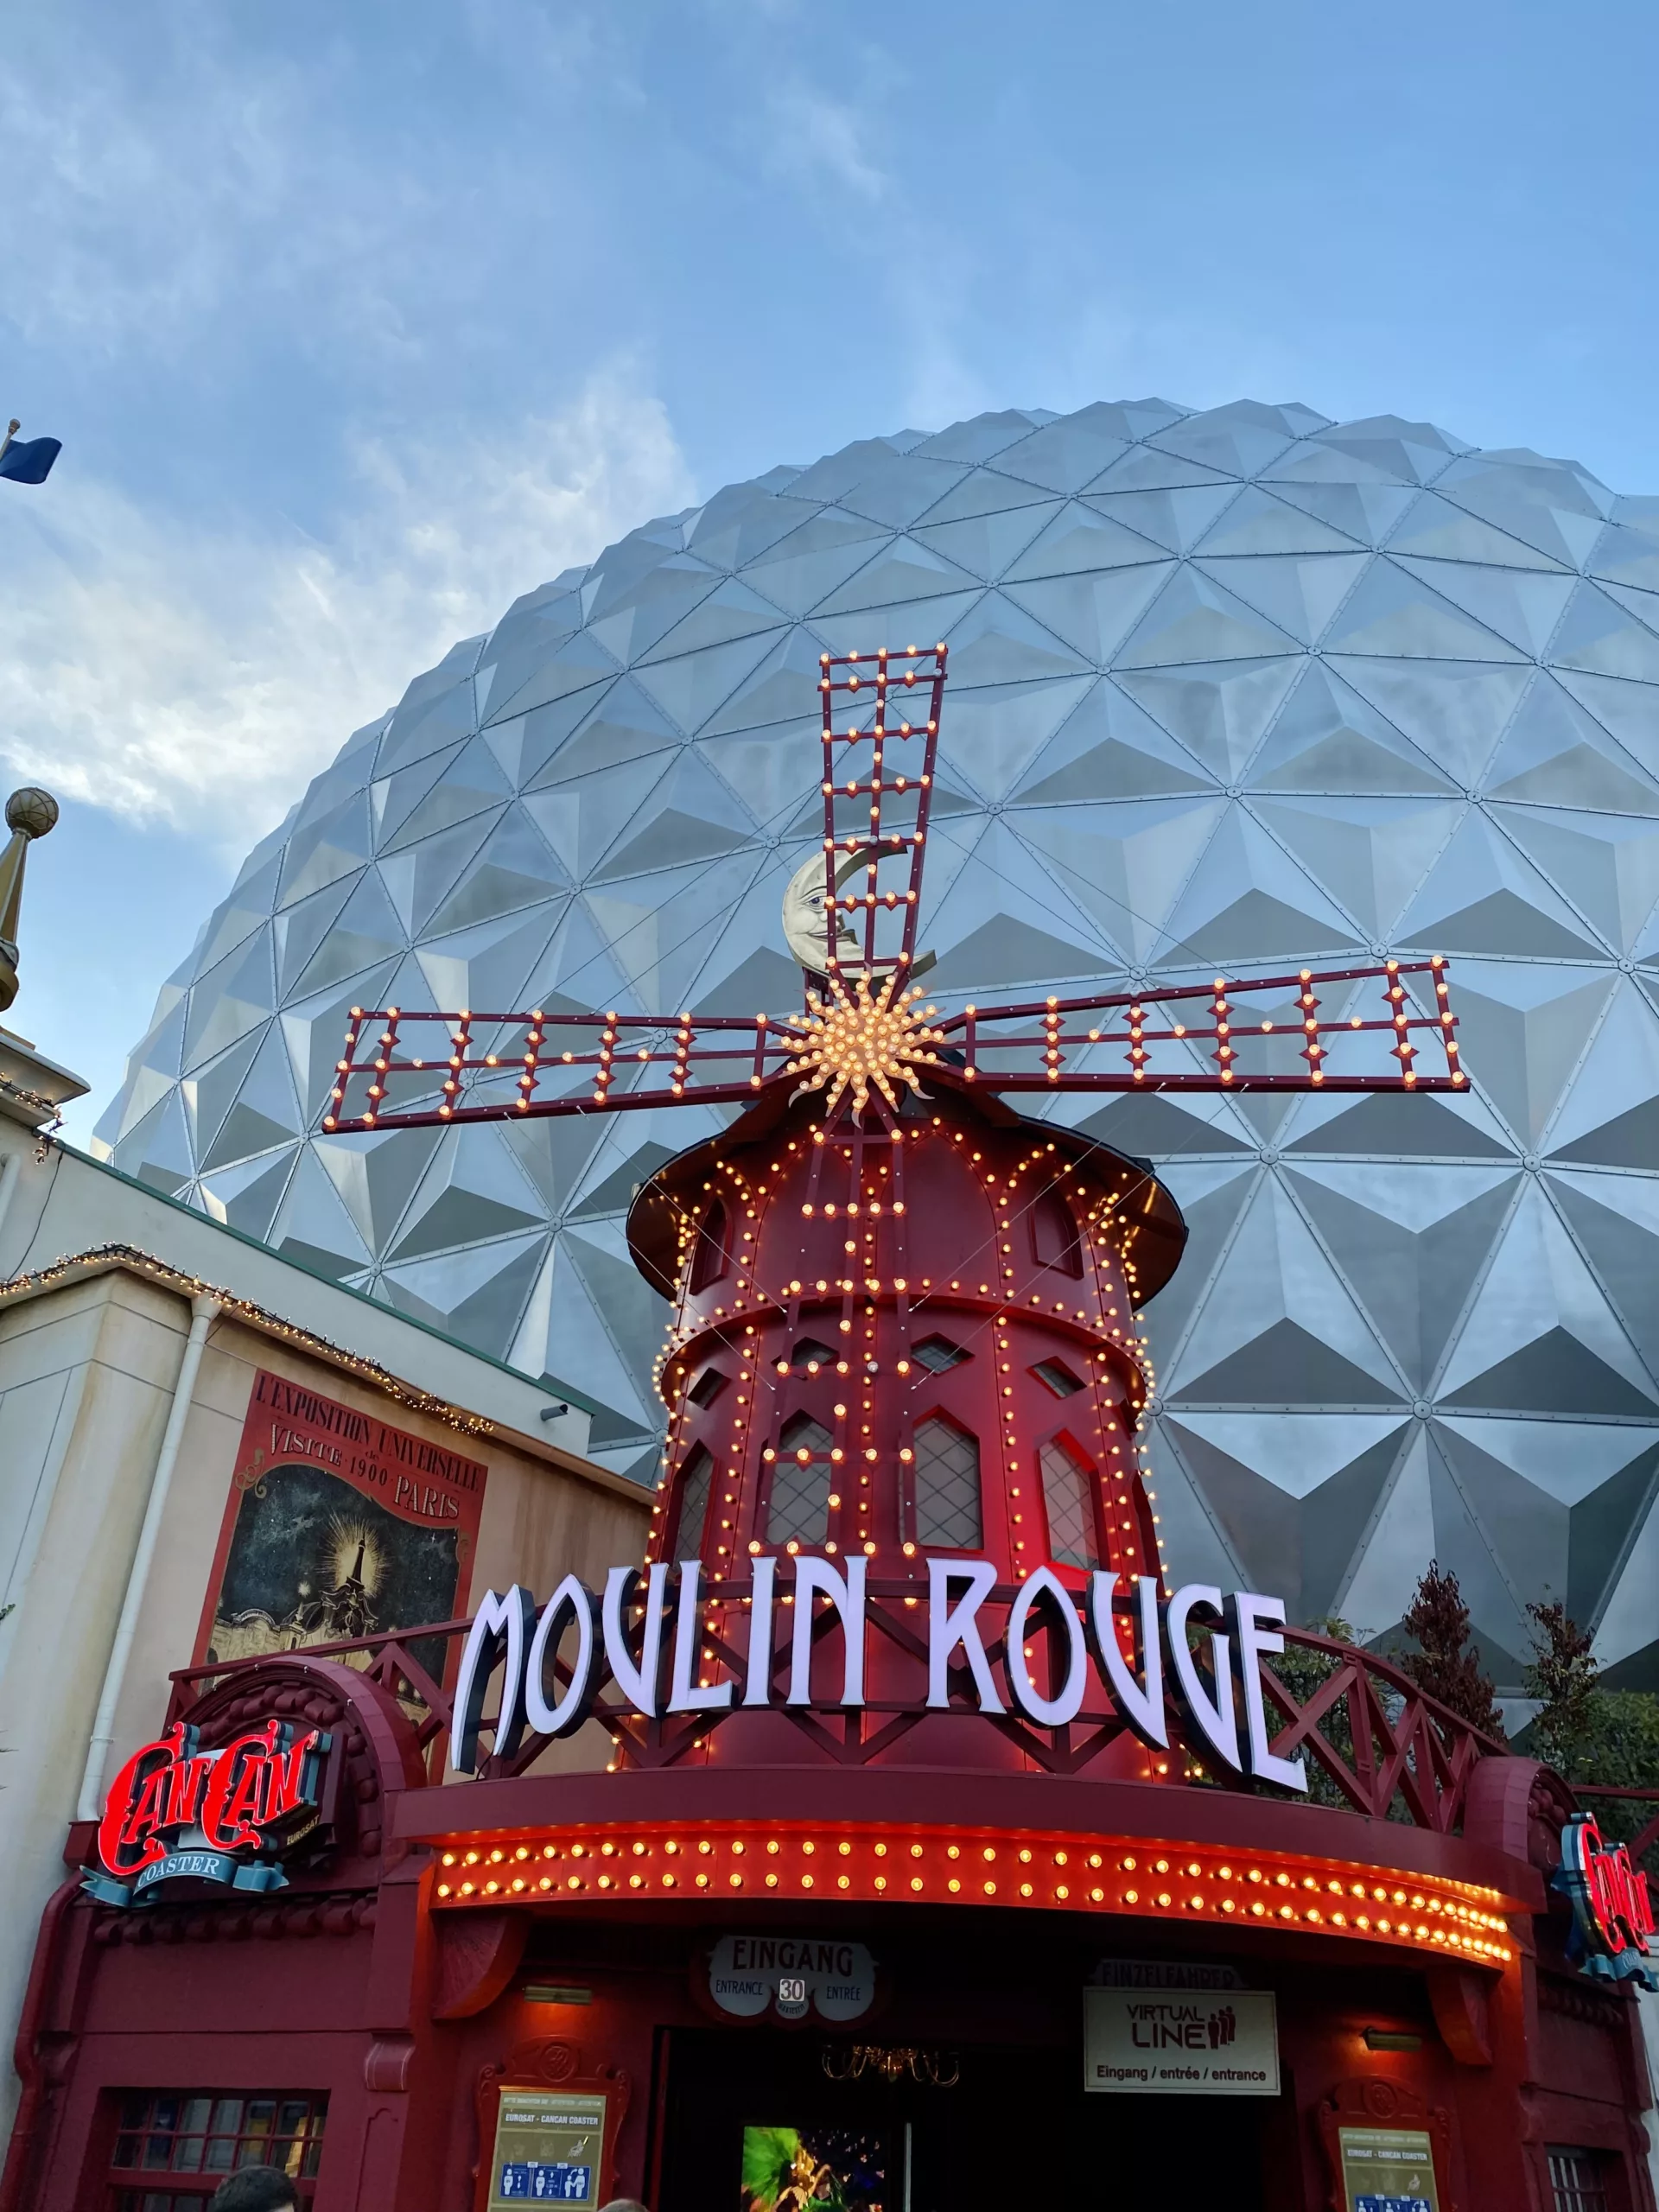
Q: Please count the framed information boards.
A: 2